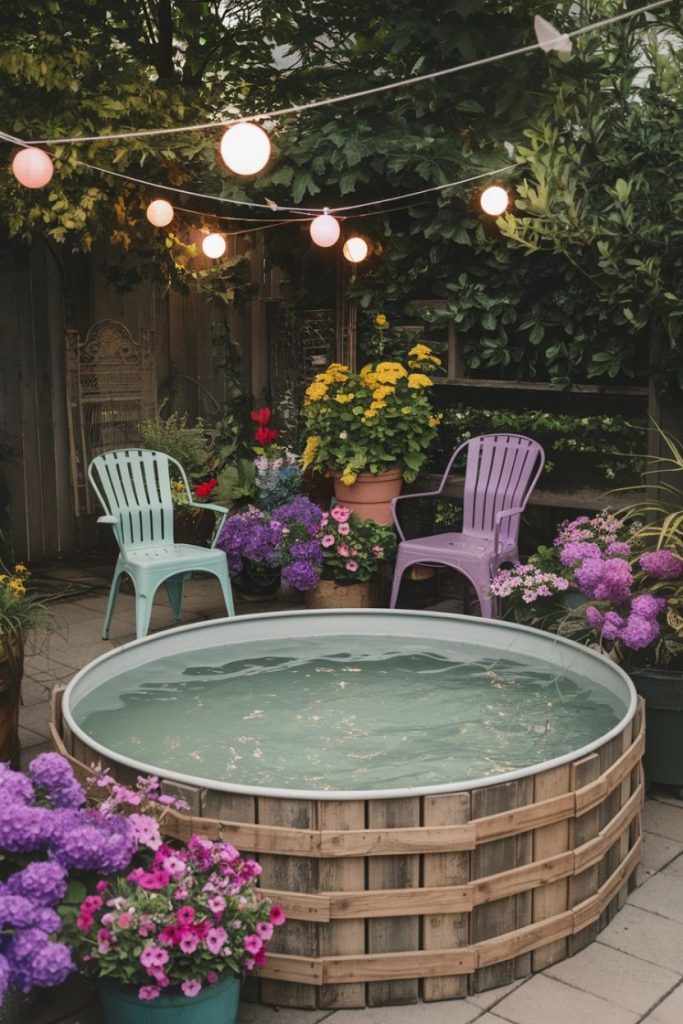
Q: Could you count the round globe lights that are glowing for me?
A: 7